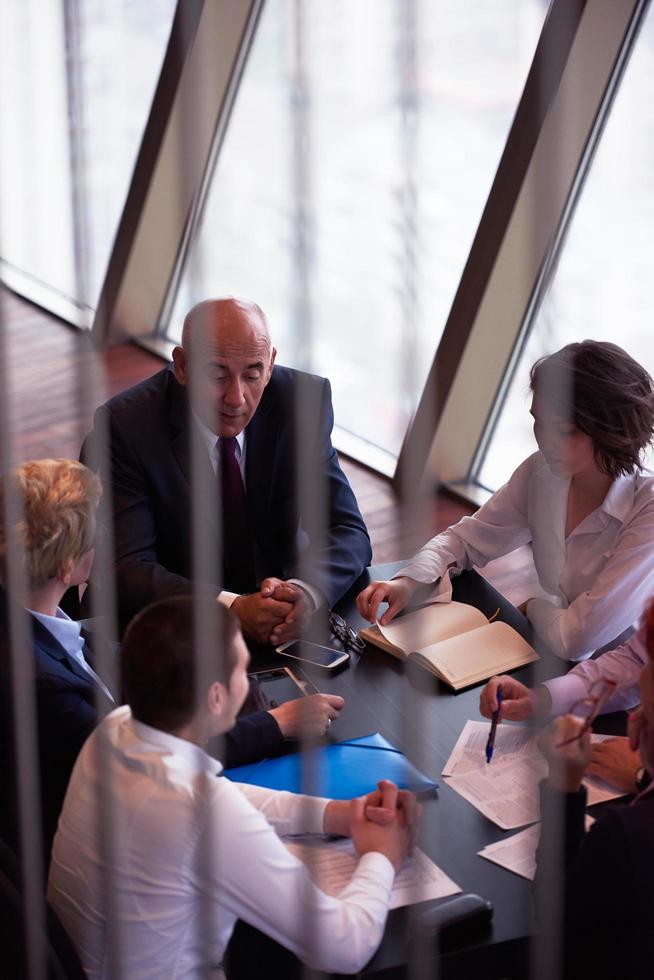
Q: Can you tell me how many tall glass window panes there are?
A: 3